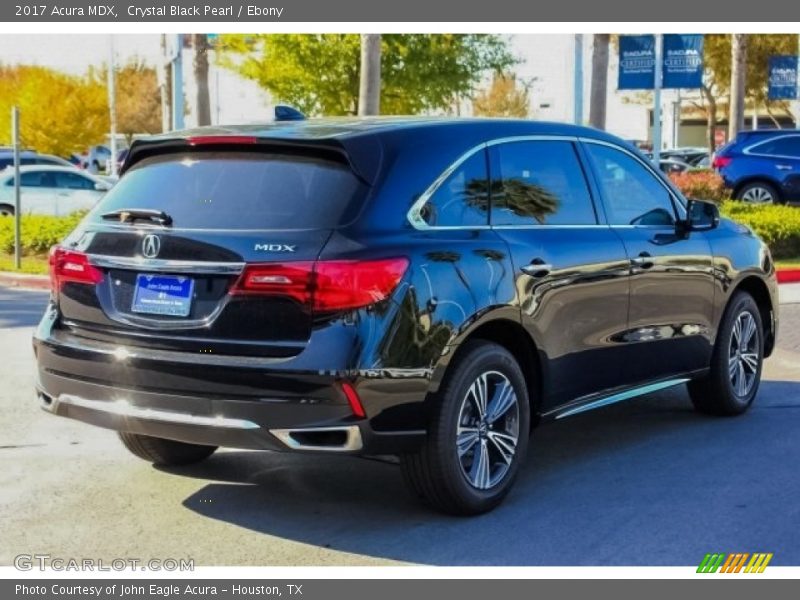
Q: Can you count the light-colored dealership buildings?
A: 1